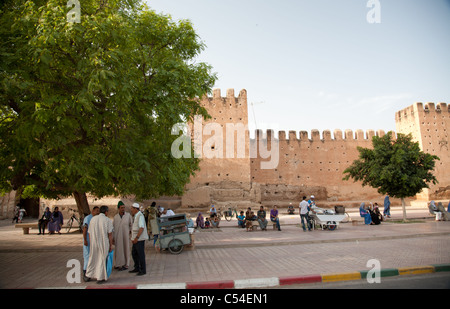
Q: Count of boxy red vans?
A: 0